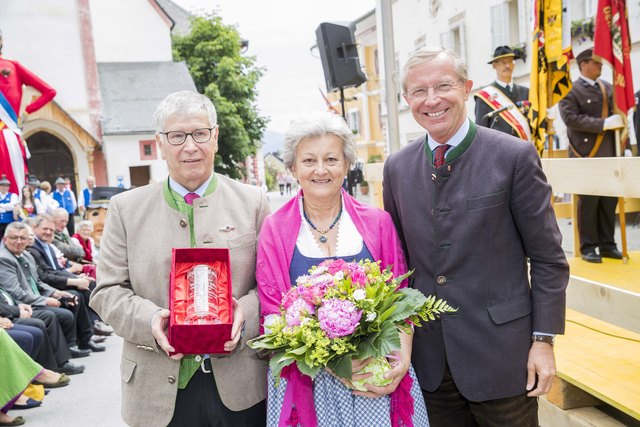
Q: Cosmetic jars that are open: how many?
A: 0